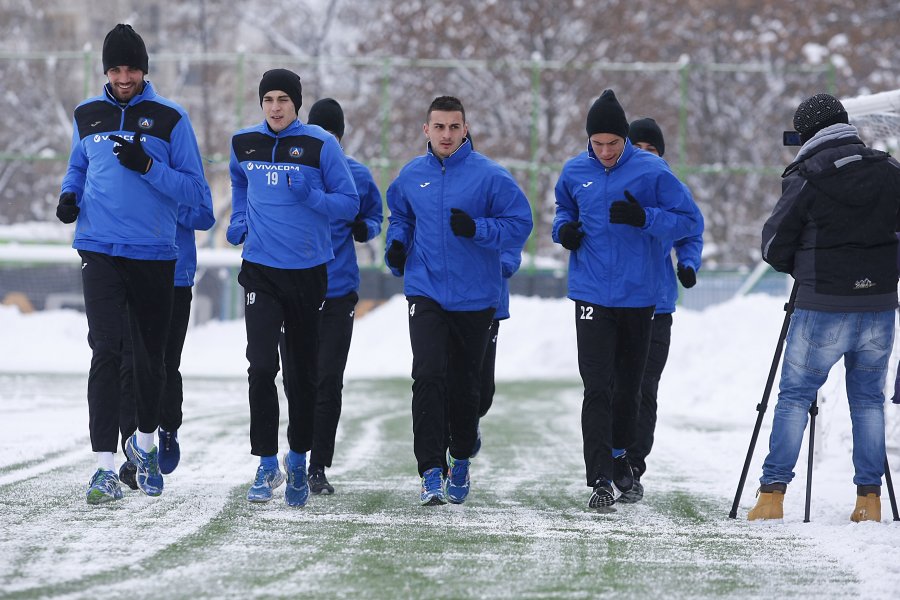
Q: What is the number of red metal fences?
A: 0